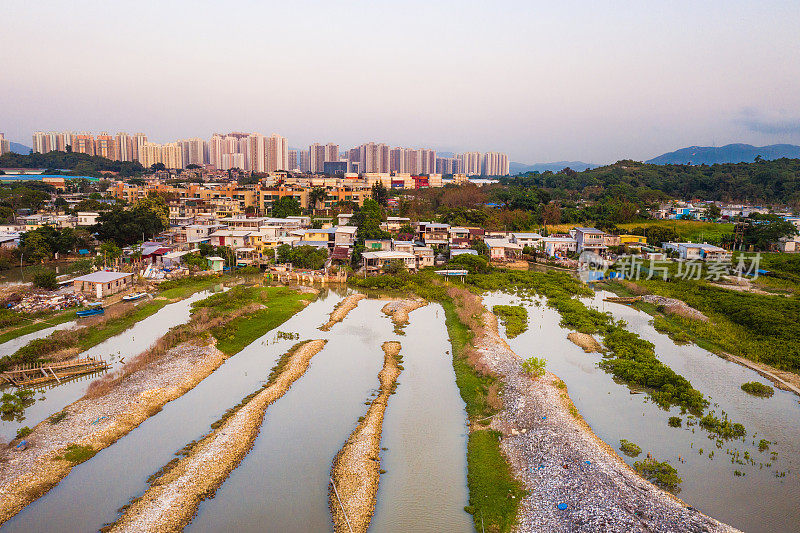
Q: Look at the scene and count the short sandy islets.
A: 3